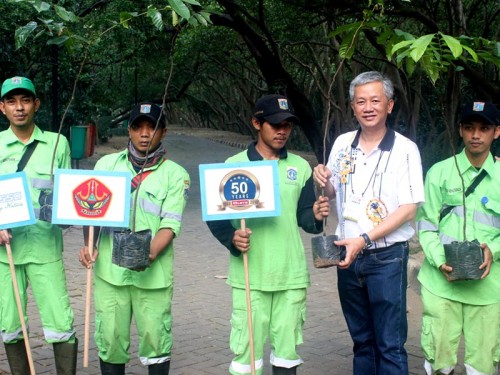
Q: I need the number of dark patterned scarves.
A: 1